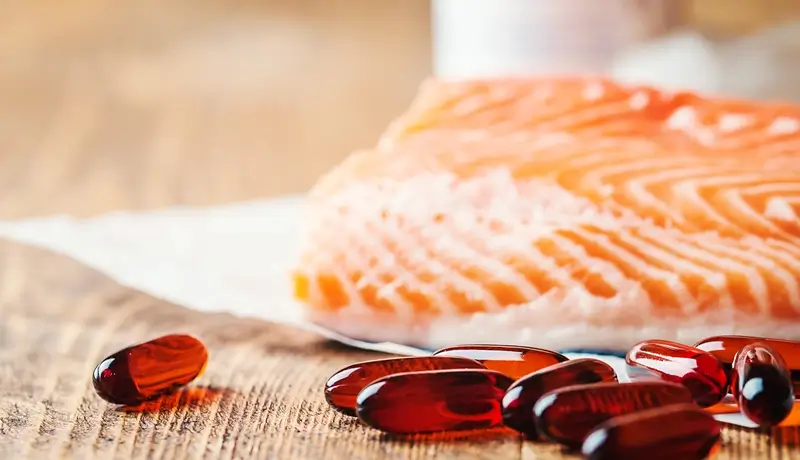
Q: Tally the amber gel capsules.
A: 10